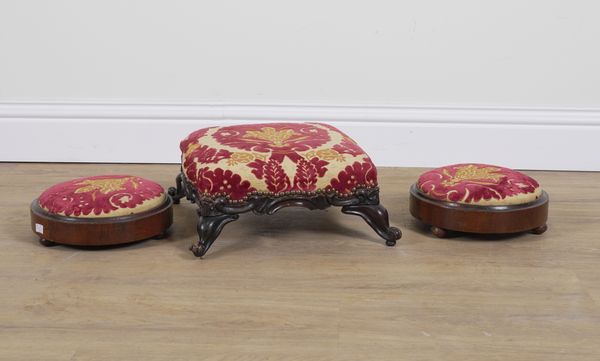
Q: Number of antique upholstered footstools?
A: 3